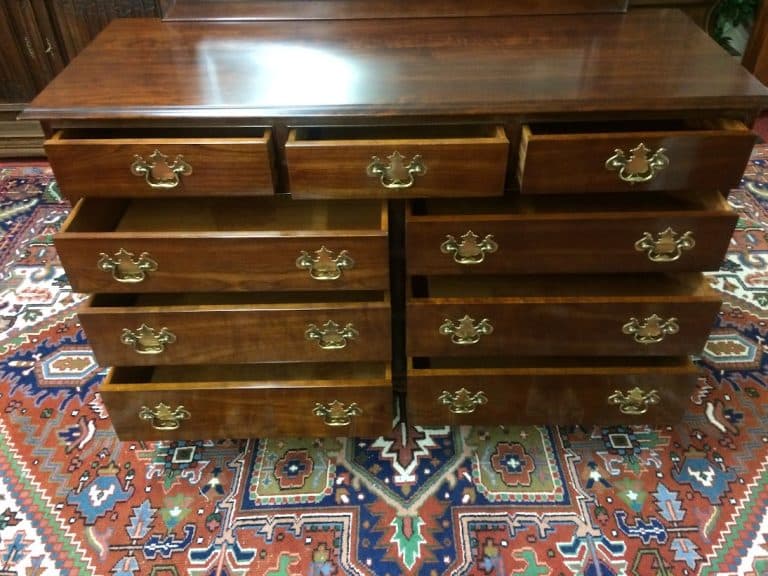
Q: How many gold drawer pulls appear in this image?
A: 15